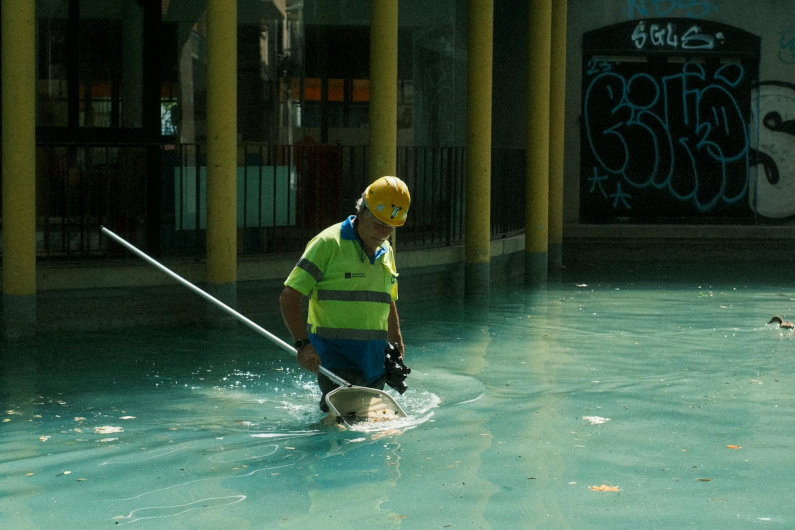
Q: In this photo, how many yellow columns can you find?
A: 6